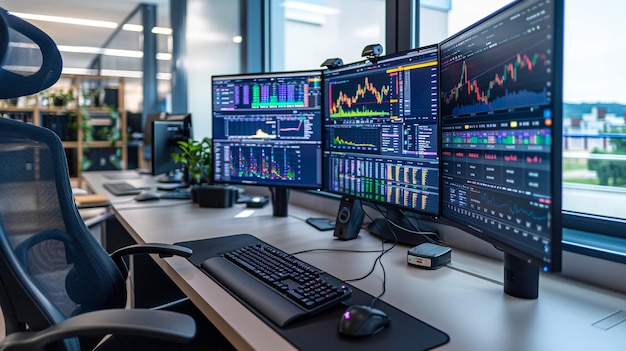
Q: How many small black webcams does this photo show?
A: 2